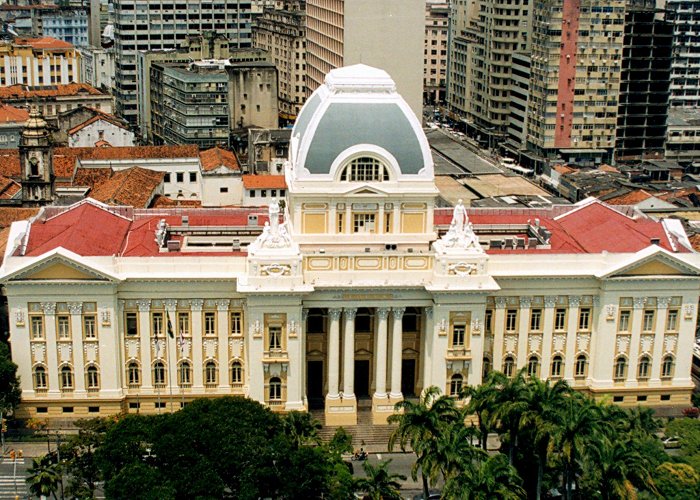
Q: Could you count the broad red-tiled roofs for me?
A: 2